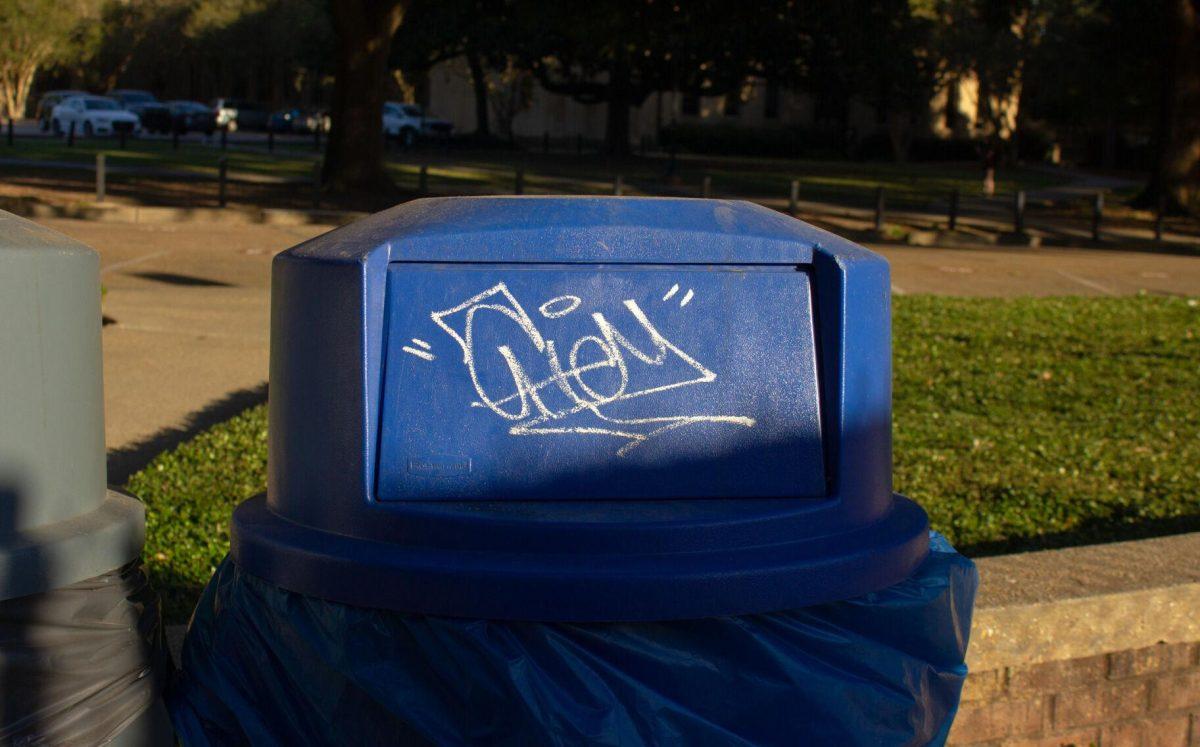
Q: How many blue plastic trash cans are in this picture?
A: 1